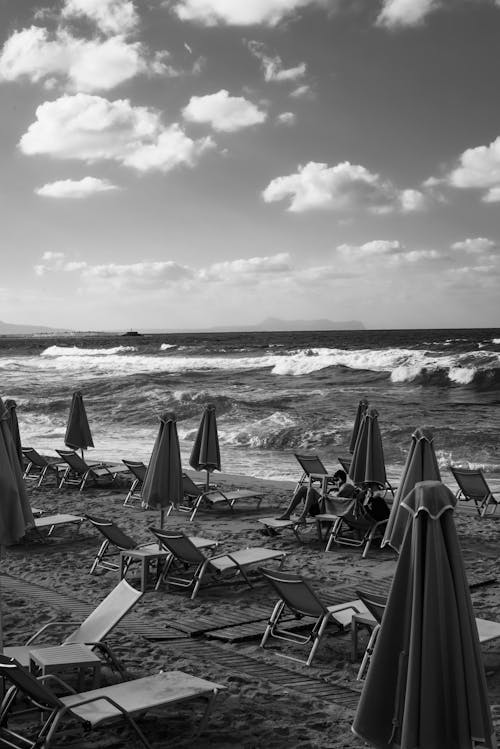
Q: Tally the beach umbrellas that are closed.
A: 9